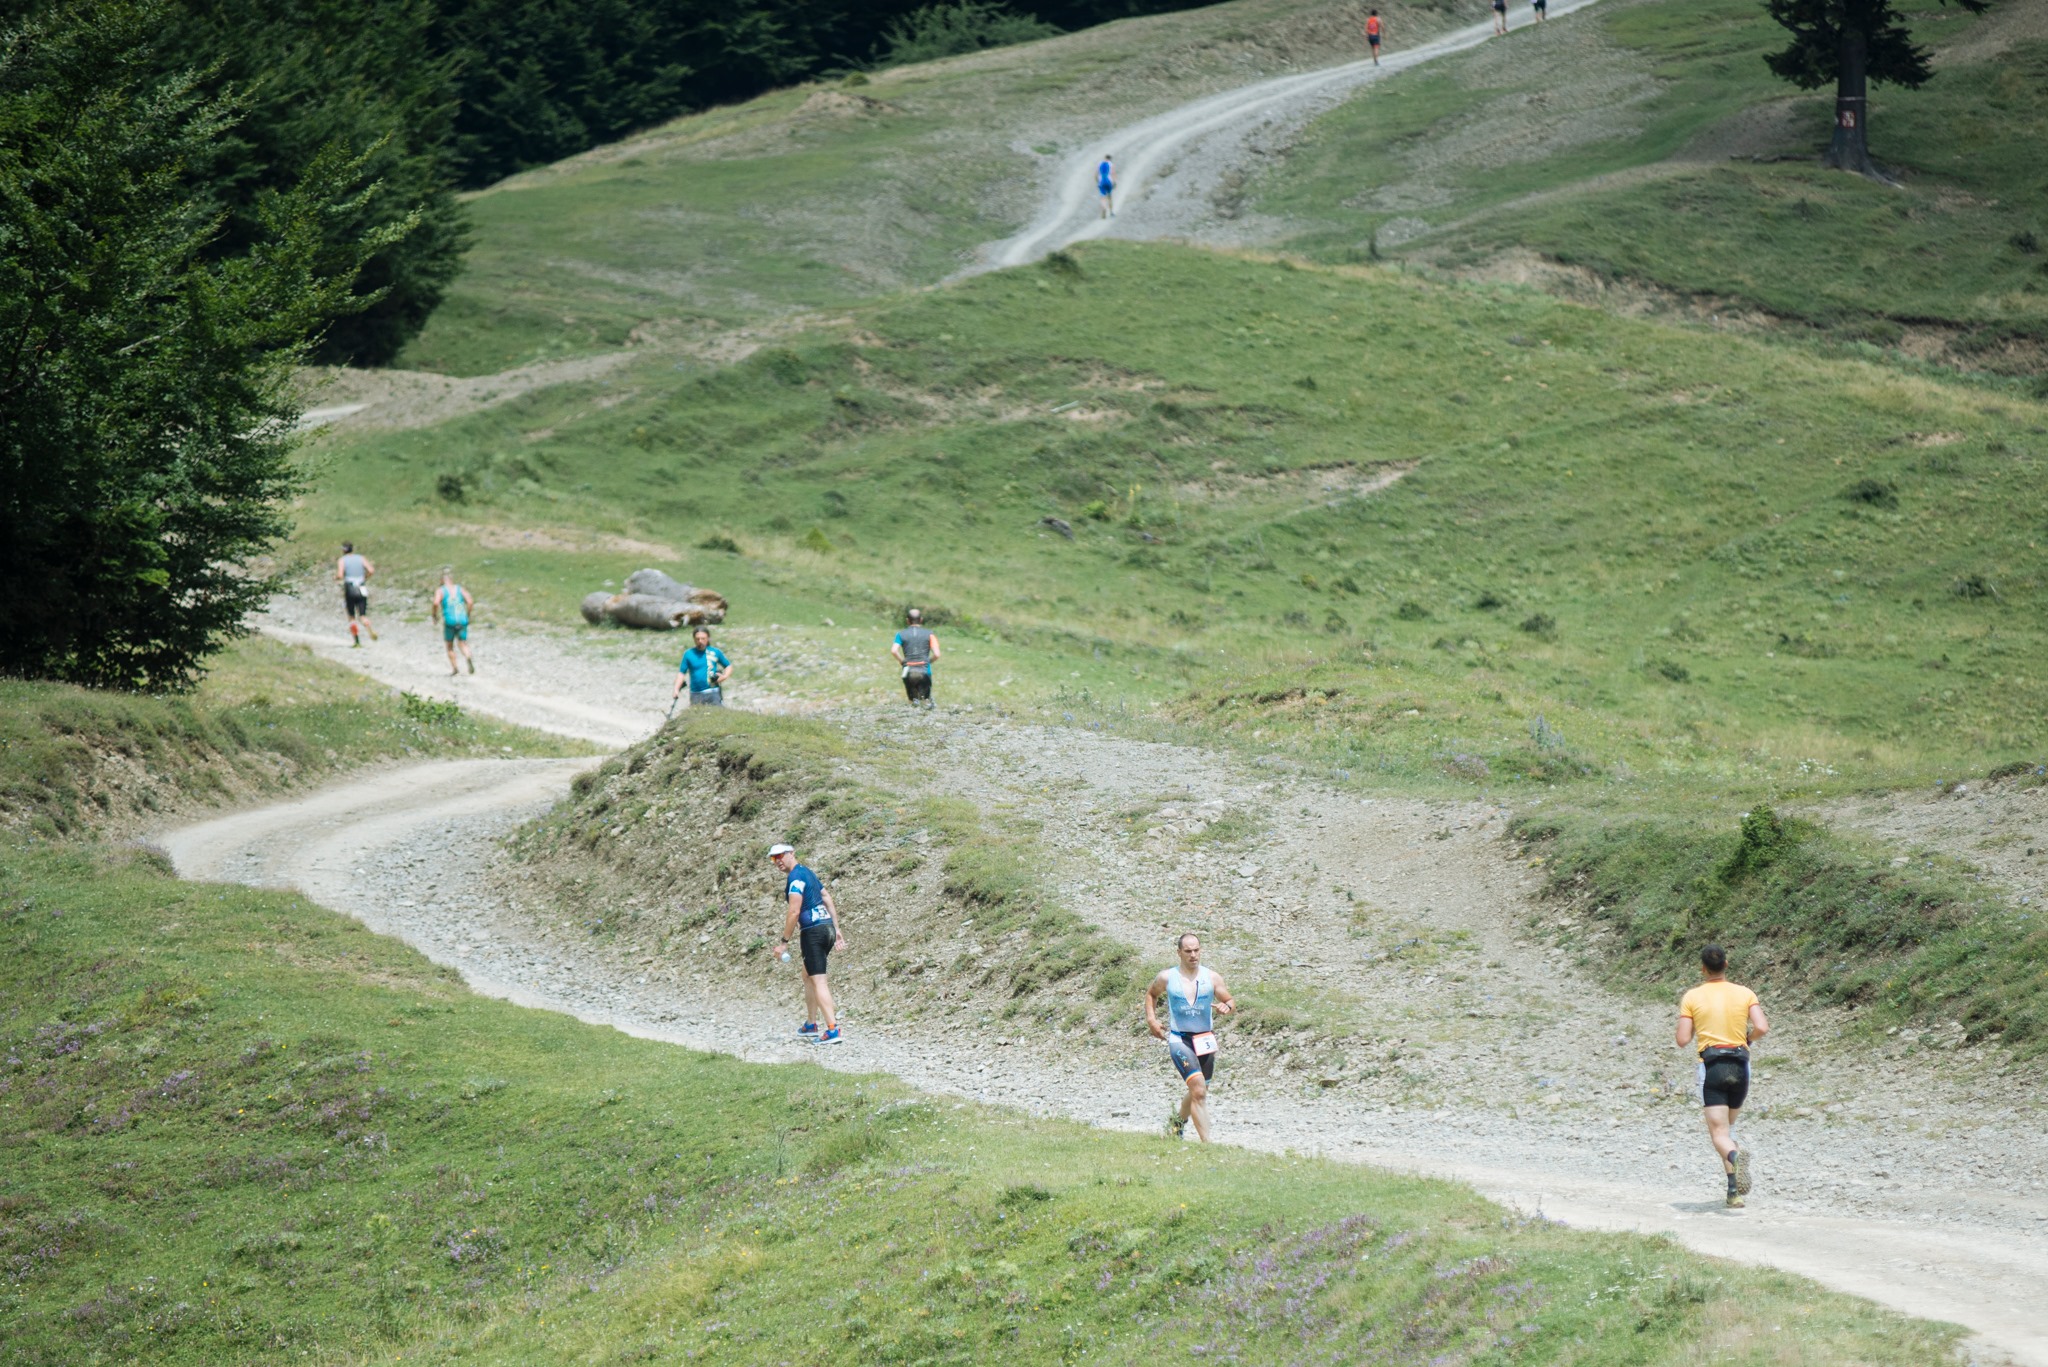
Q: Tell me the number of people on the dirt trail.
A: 11